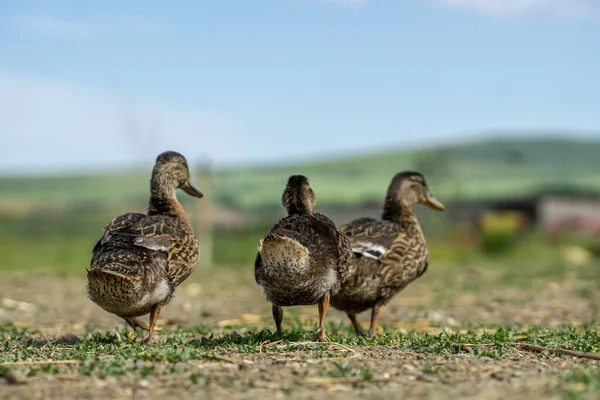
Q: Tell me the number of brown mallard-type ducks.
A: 3